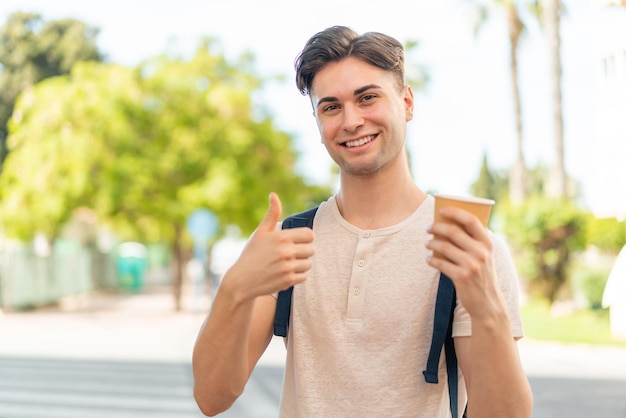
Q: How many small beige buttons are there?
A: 3